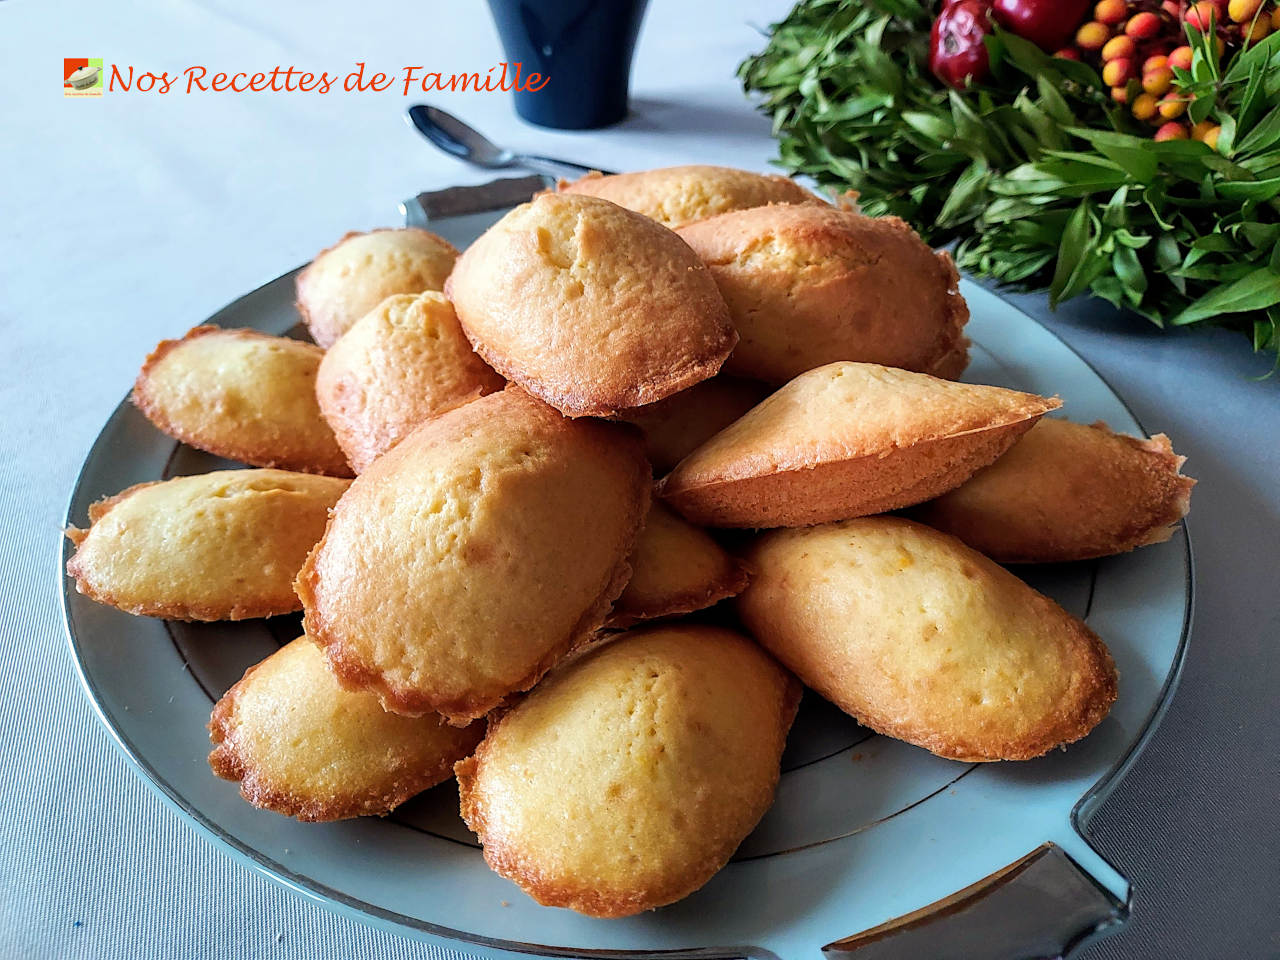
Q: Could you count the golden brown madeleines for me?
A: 15